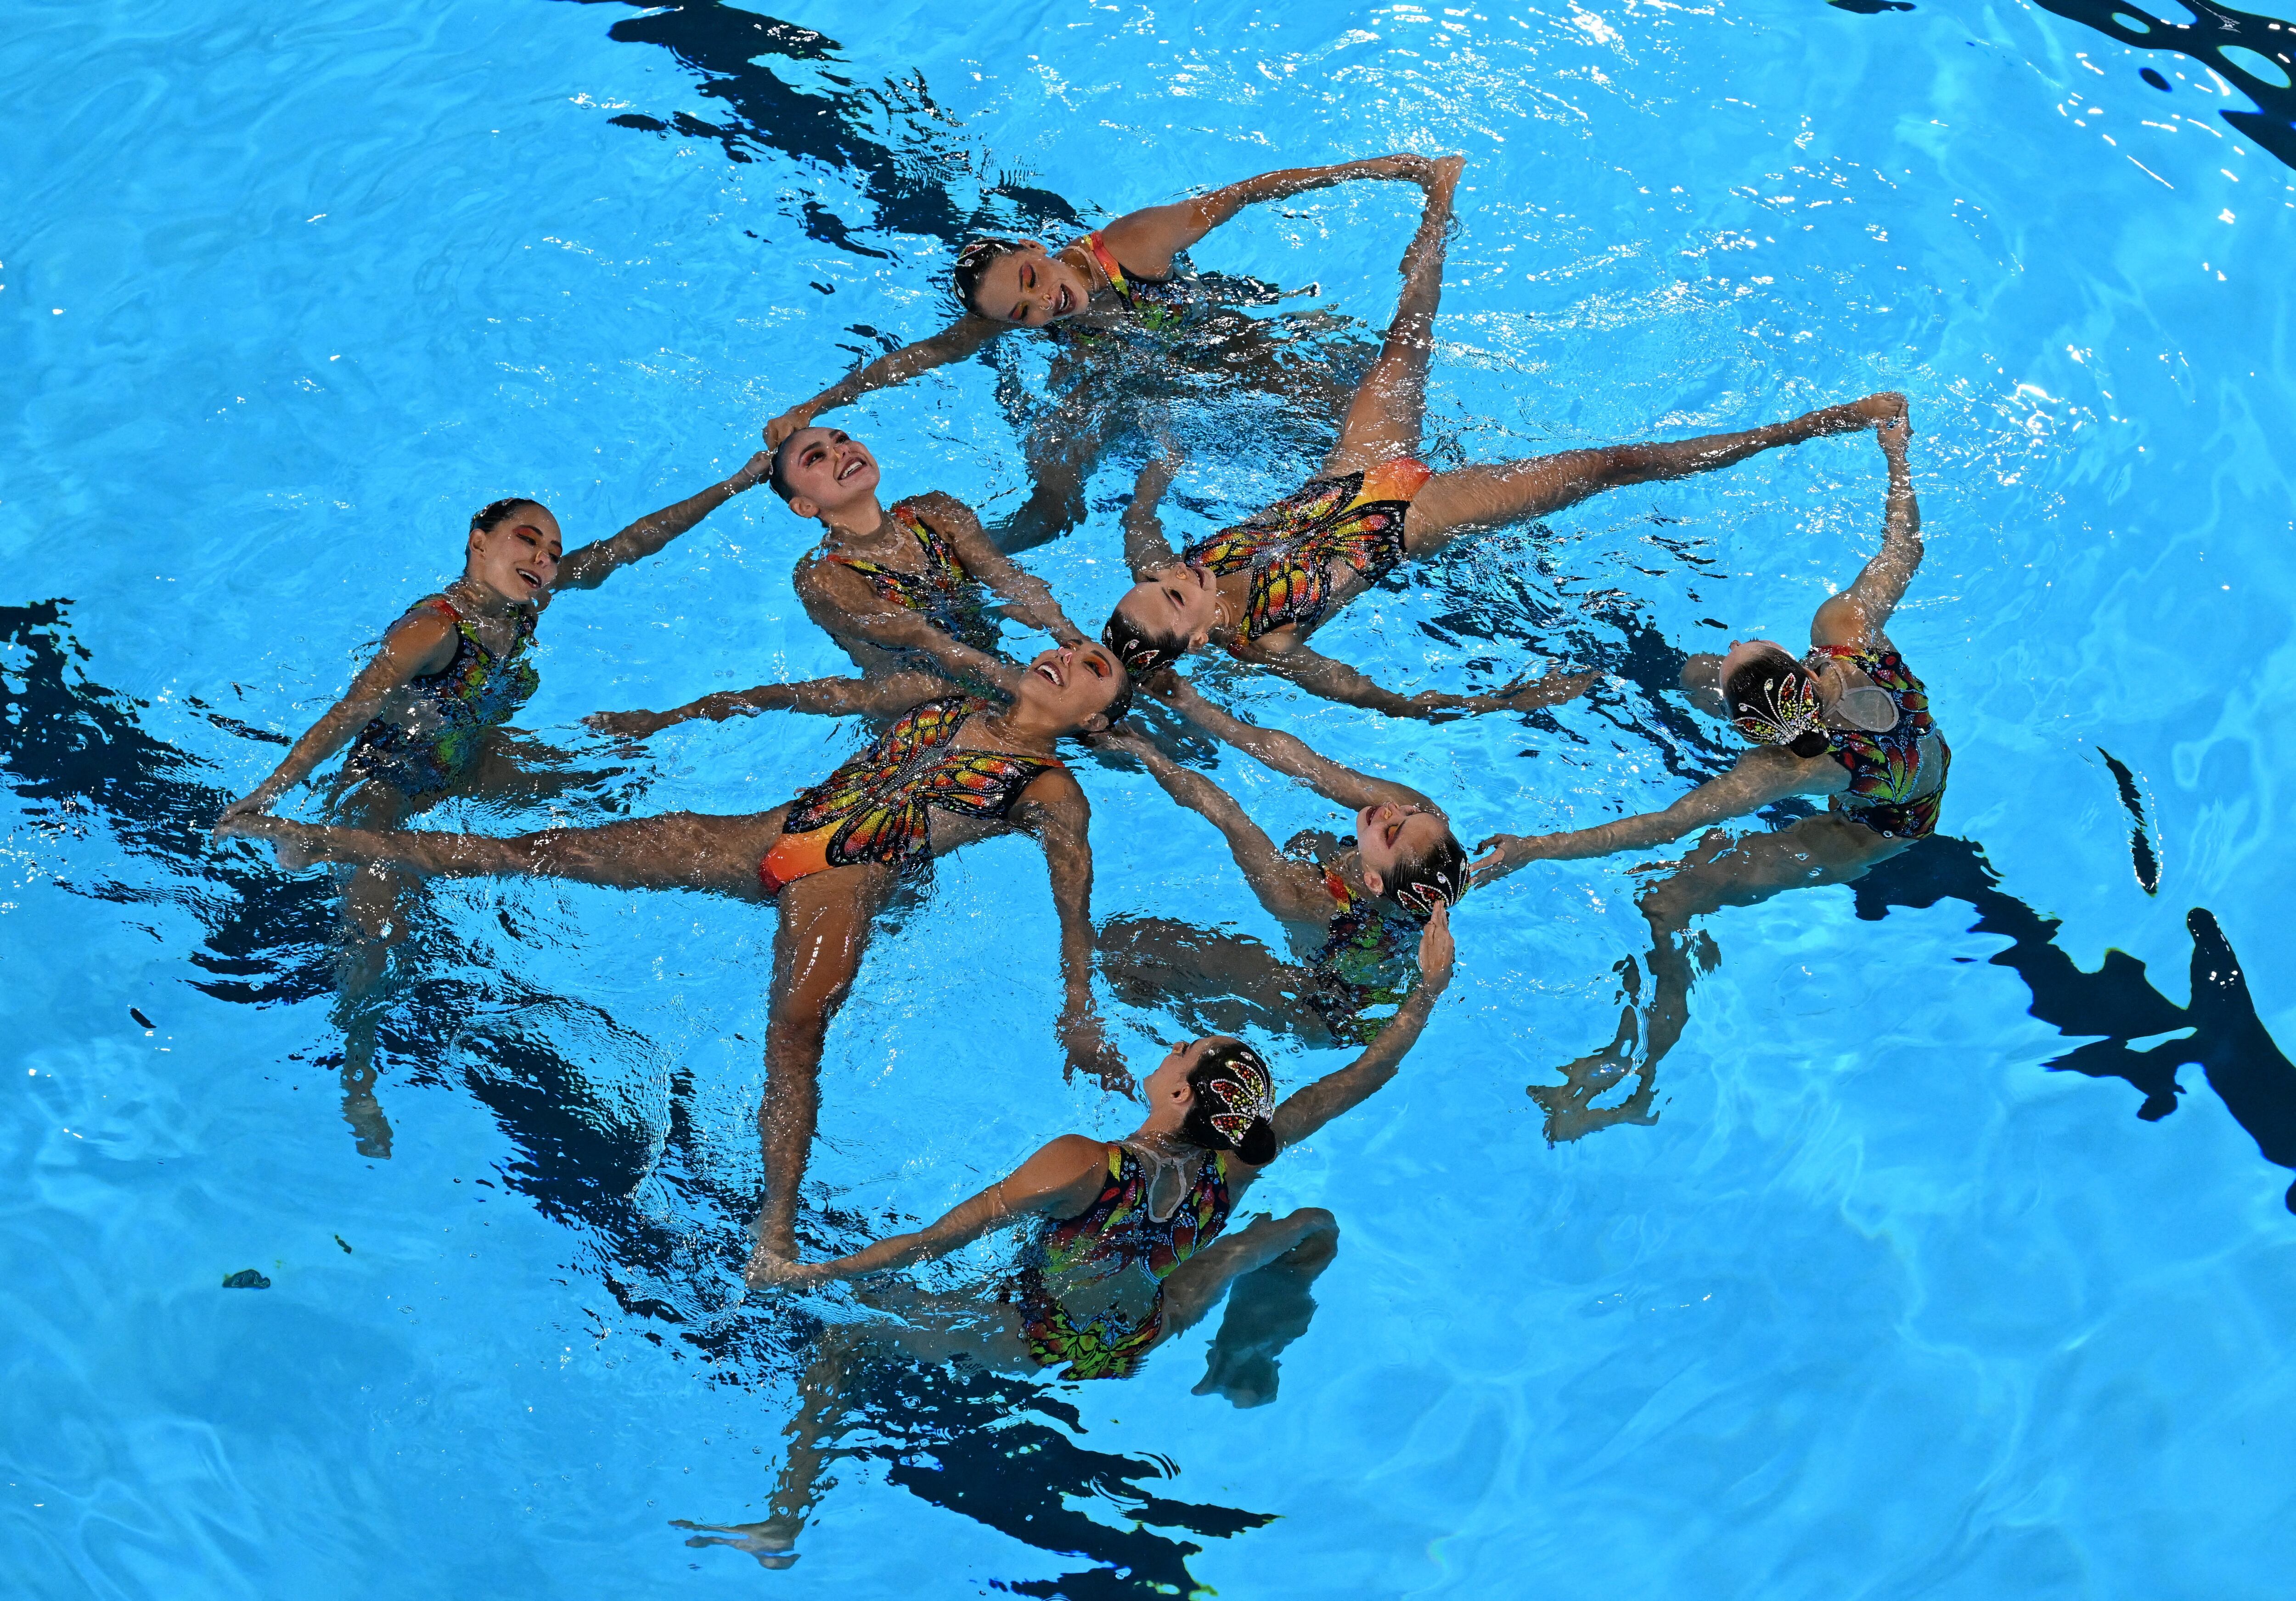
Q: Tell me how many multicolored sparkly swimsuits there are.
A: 8